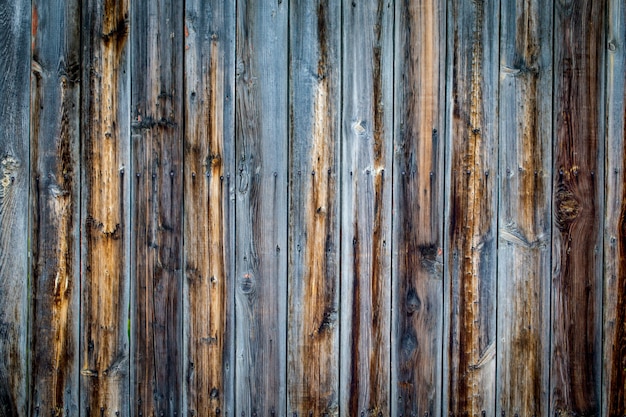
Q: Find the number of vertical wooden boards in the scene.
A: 13